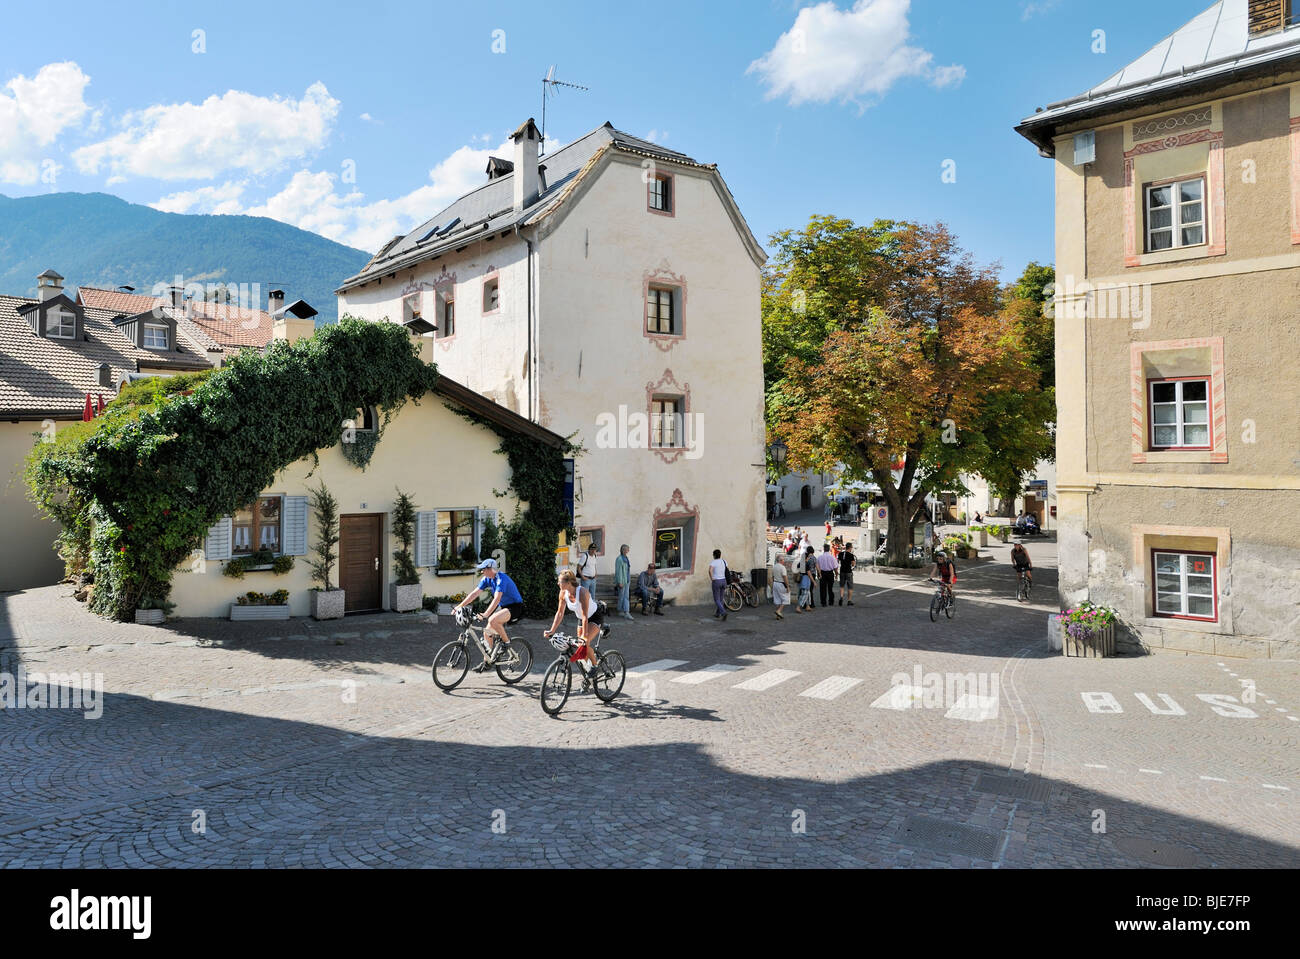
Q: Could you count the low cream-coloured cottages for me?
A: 1